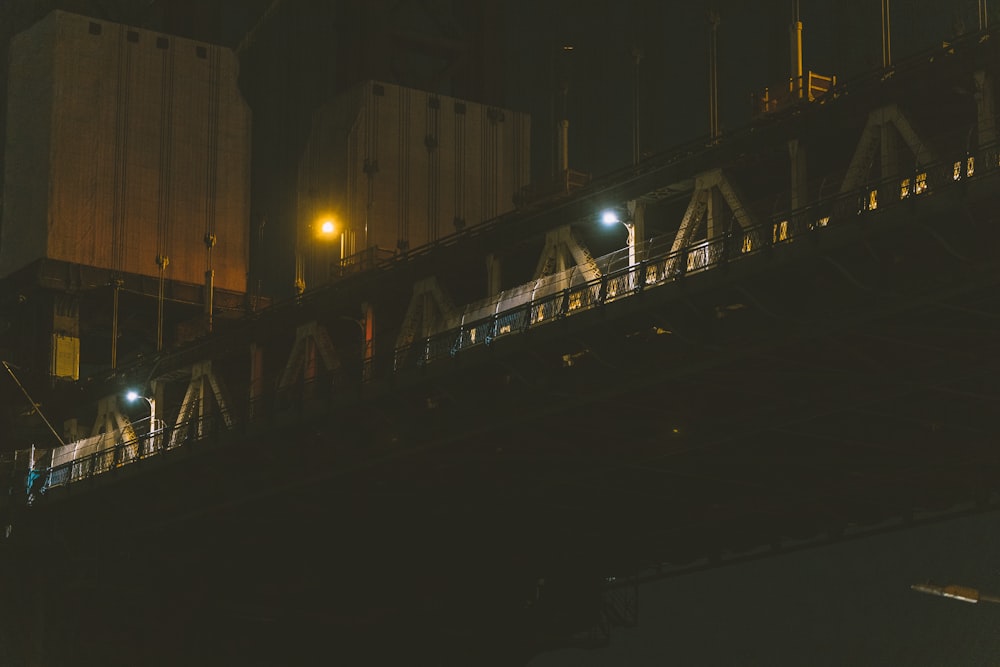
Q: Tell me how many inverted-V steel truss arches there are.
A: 7